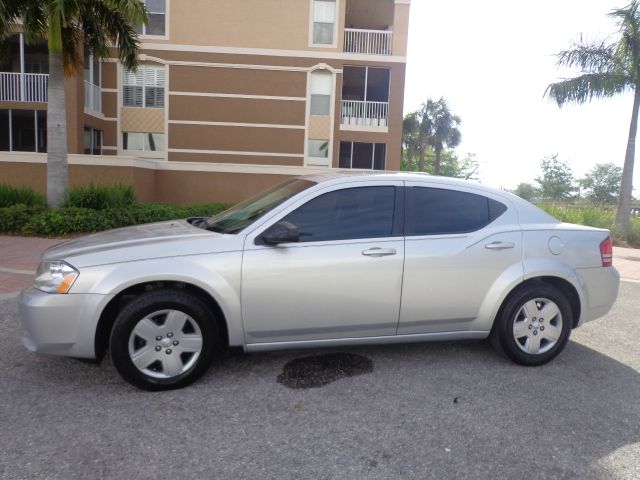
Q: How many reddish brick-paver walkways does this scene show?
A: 1